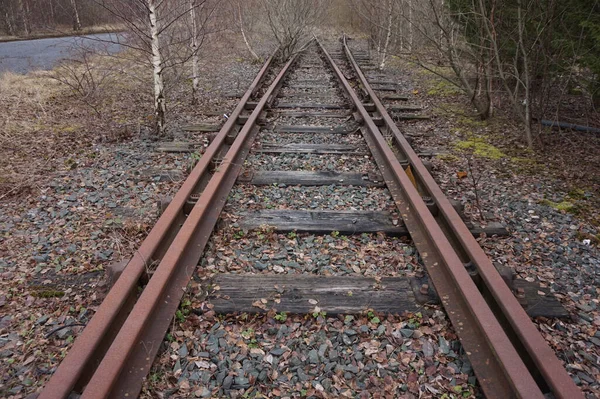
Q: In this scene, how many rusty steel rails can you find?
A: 4